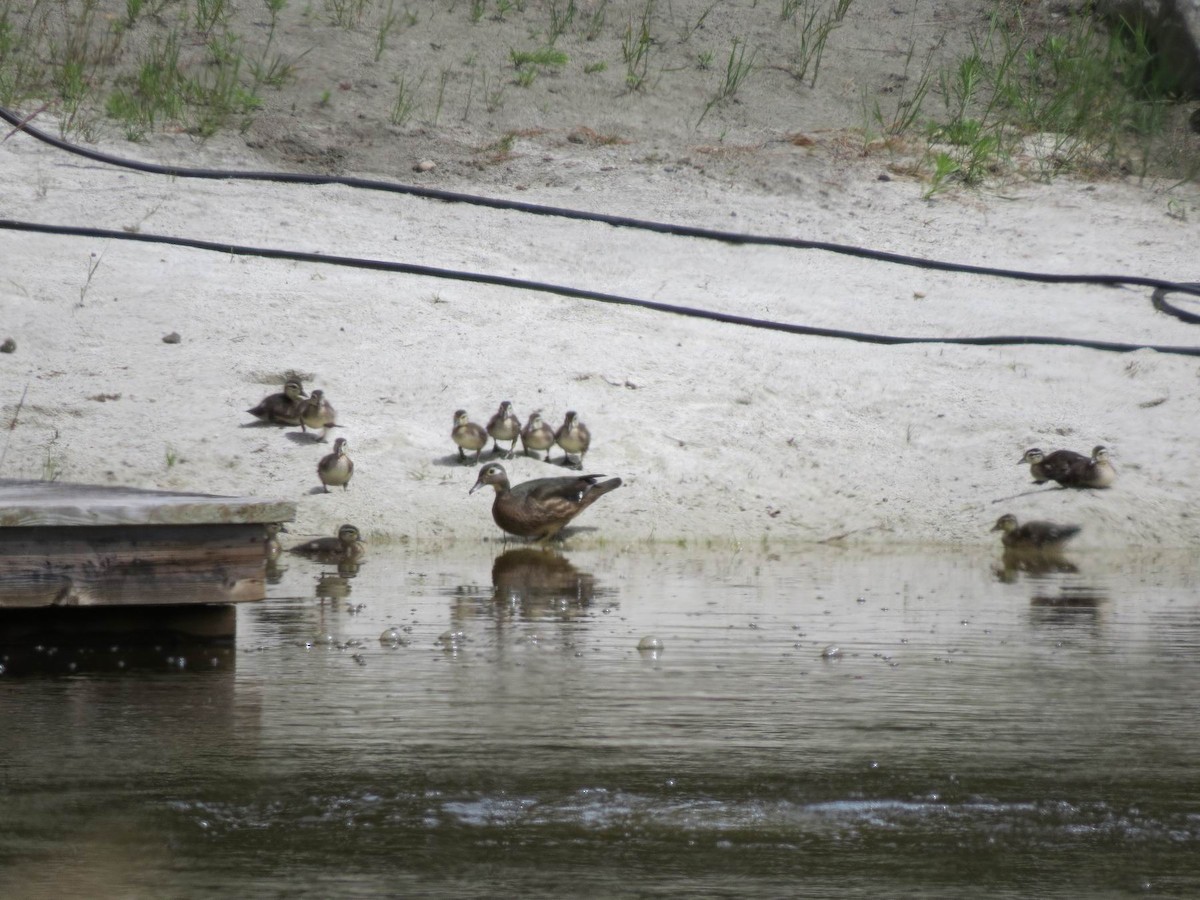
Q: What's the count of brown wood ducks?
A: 13